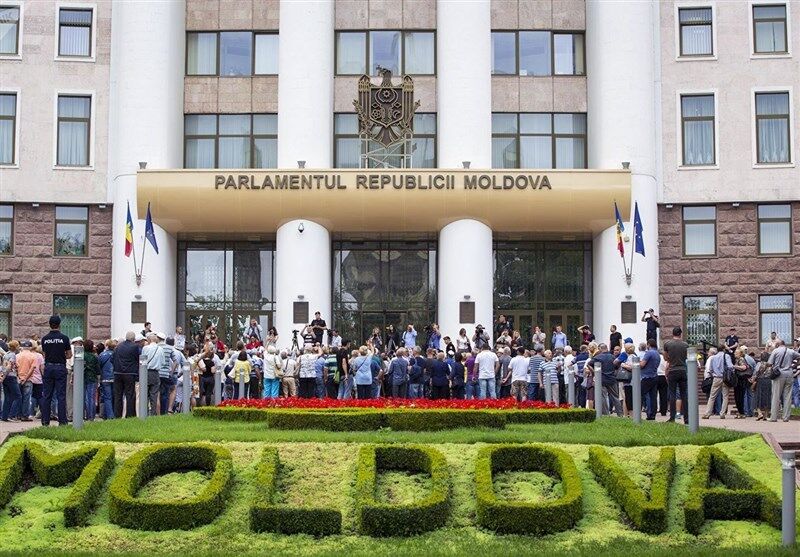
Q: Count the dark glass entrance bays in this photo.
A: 3